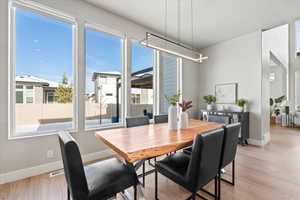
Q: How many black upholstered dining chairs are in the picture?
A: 6